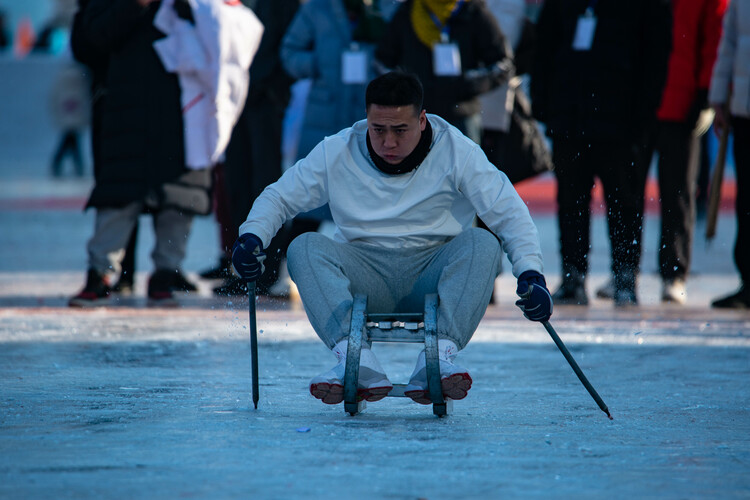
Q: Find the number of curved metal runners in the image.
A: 2